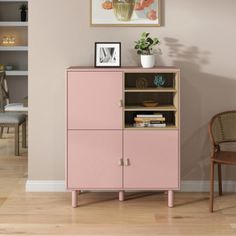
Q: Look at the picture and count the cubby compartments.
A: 3